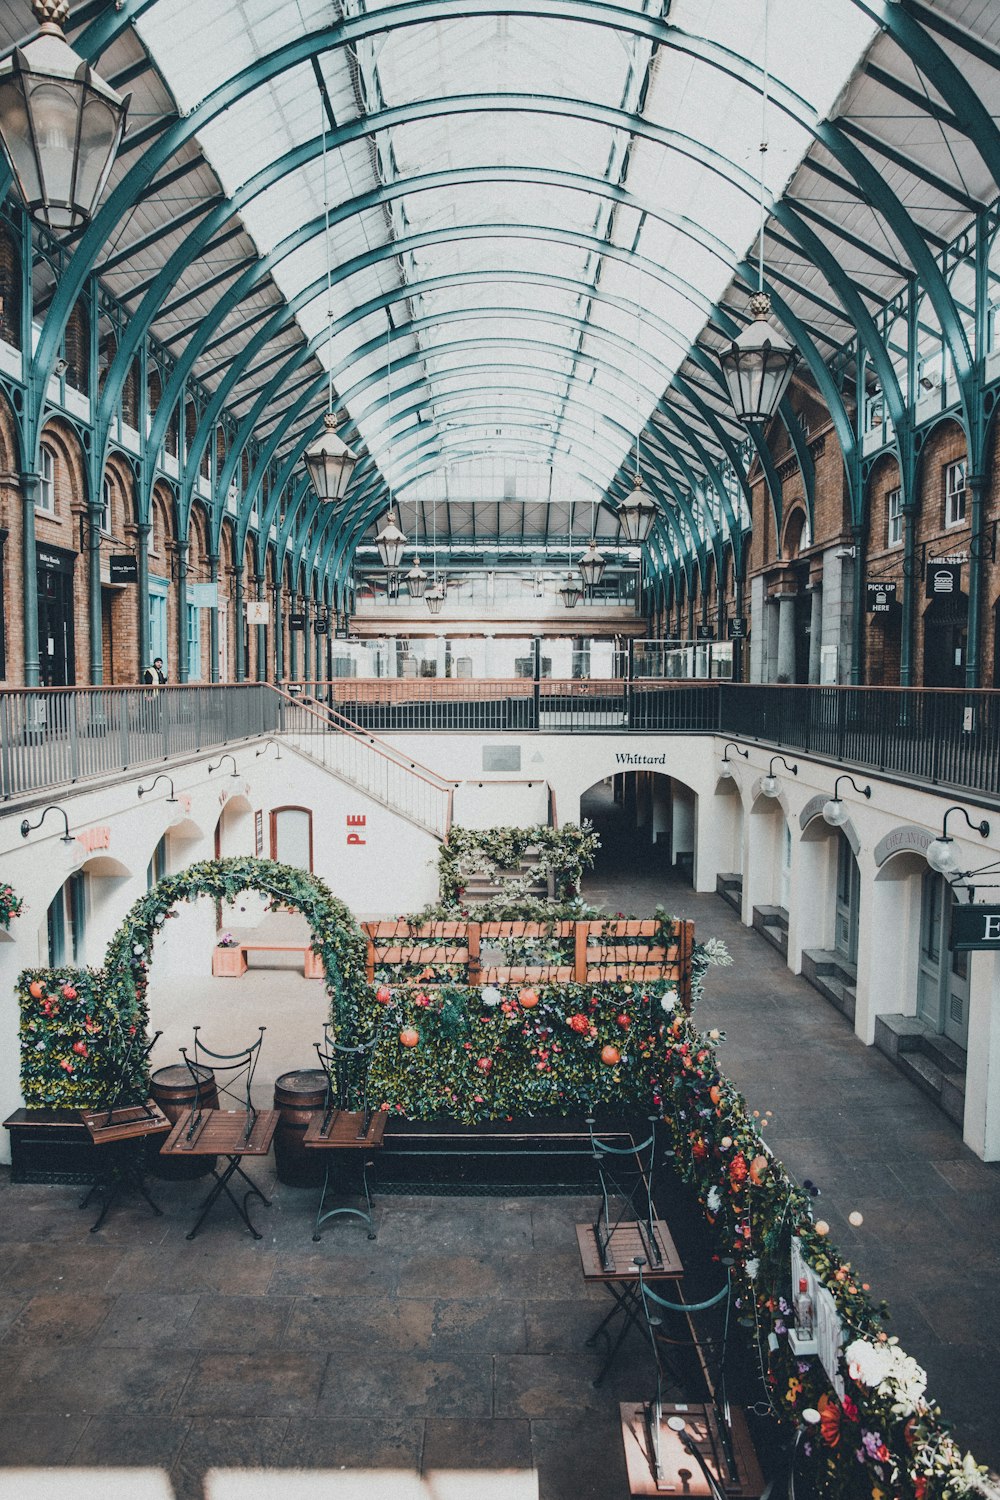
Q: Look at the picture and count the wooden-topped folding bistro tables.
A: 5